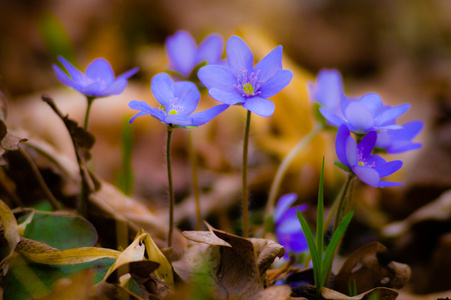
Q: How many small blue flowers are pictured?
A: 9